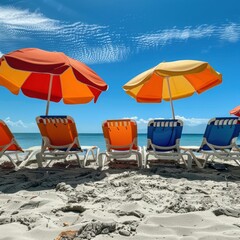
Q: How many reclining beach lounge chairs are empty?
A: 5